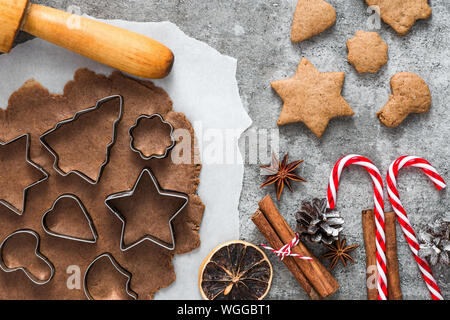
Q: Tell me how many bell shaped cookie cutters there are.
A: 0